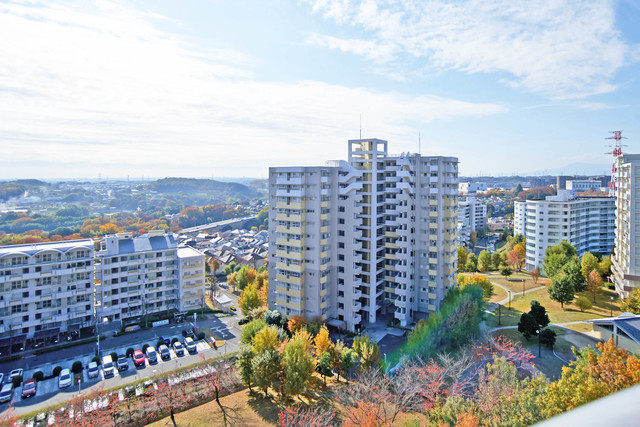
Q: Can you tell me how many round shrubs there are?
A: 11